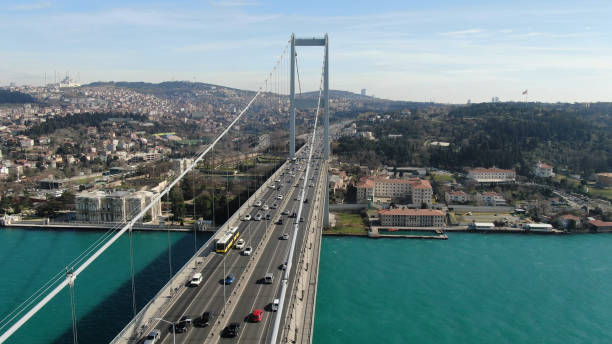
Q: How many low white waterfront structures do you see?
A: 2